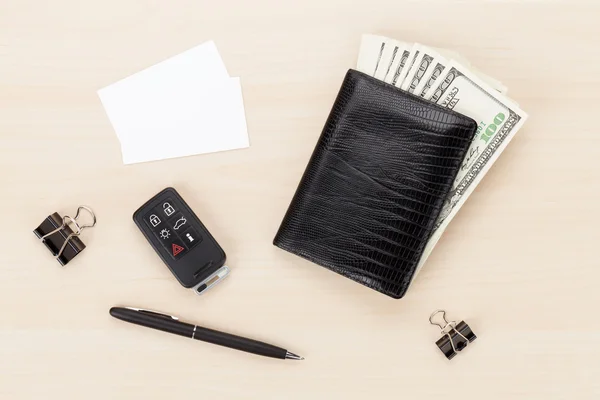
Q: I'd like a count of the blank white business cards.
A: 2